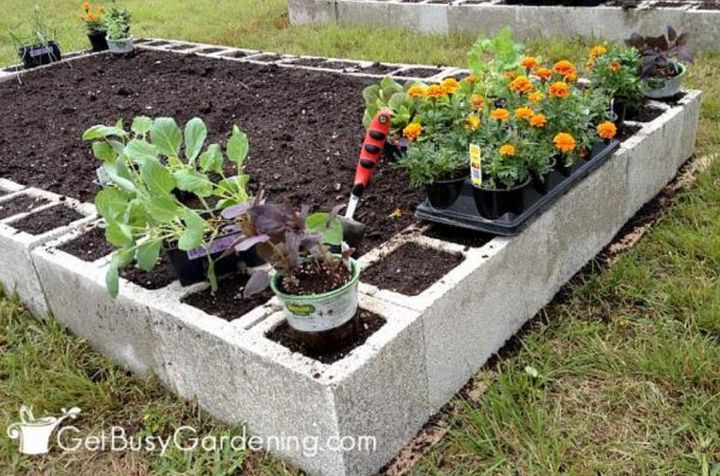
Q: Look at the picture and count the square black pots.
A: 2